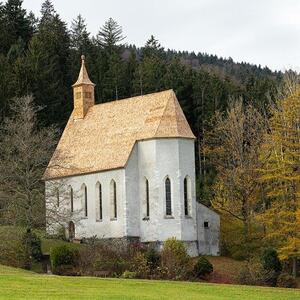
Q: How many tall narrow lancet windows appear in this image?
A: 8